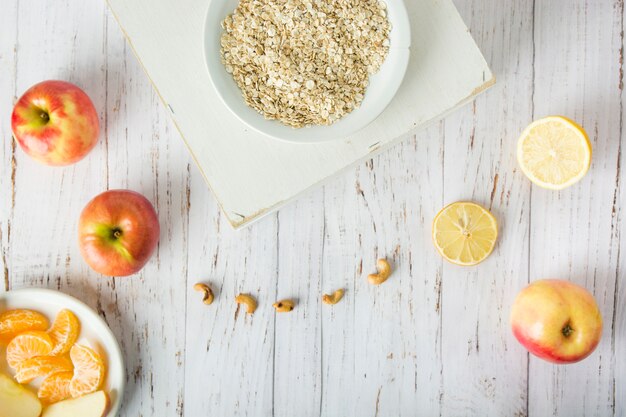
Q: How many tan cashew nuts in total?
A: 5